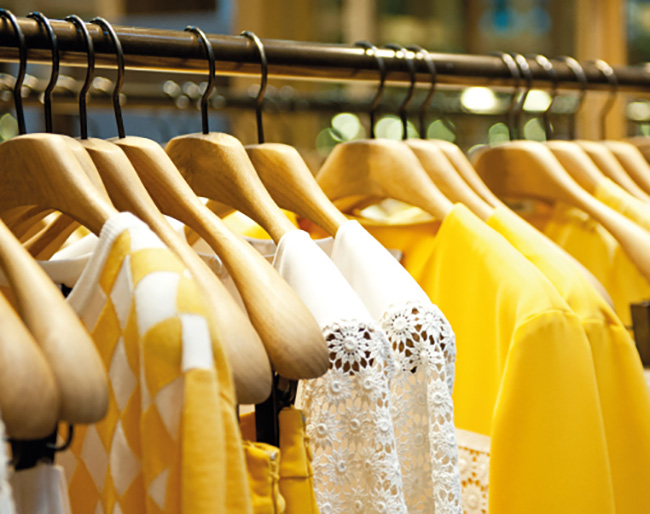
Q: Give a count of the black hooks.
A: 14